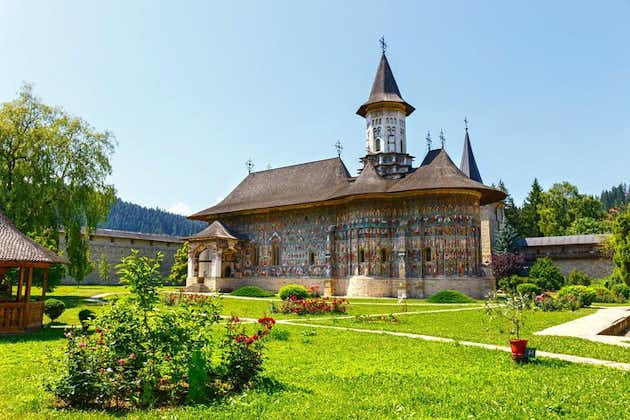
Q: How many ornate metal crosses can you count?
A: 6